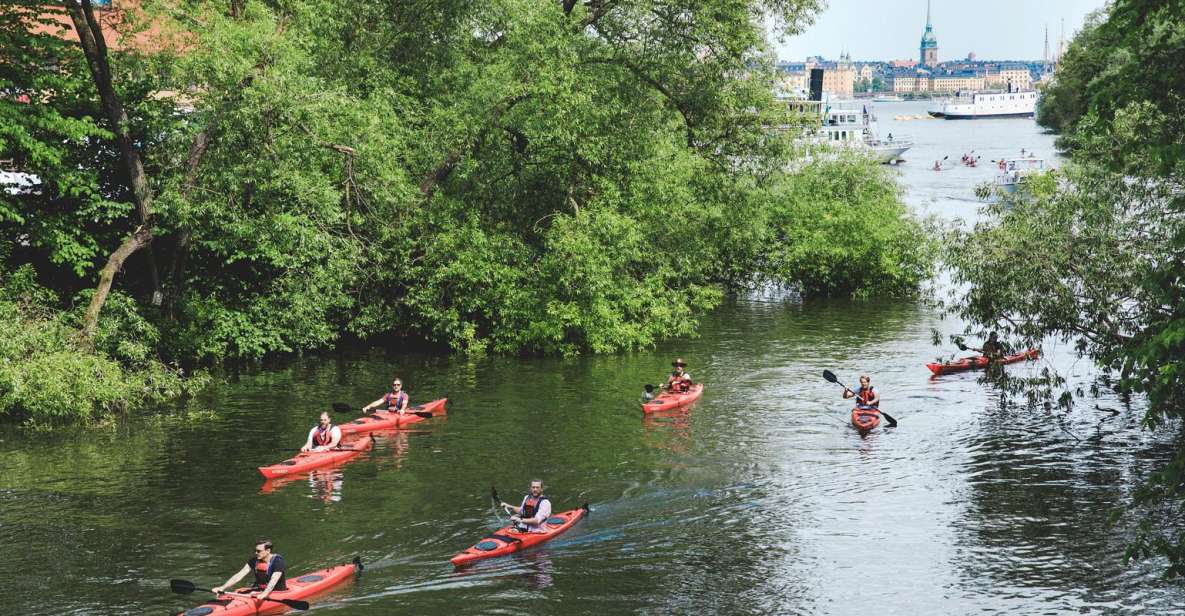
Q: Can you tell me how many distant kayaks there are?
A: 4